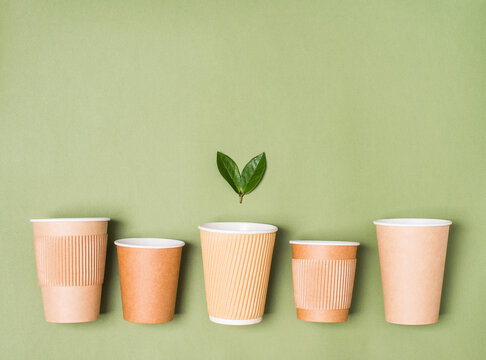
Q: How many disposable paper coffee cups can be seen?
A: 5